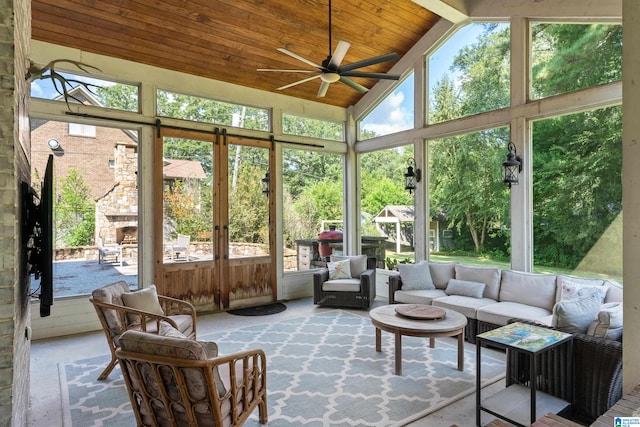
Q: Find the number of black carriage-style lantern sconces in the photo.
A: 3